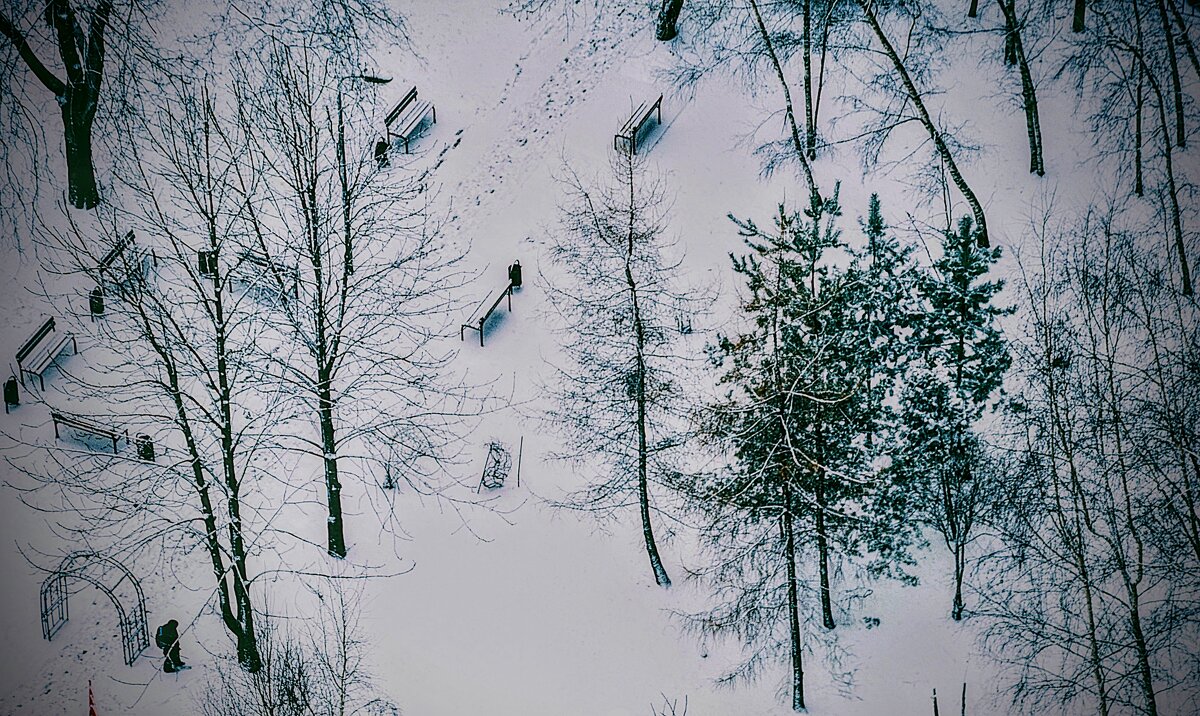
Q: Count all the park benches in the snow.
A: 7